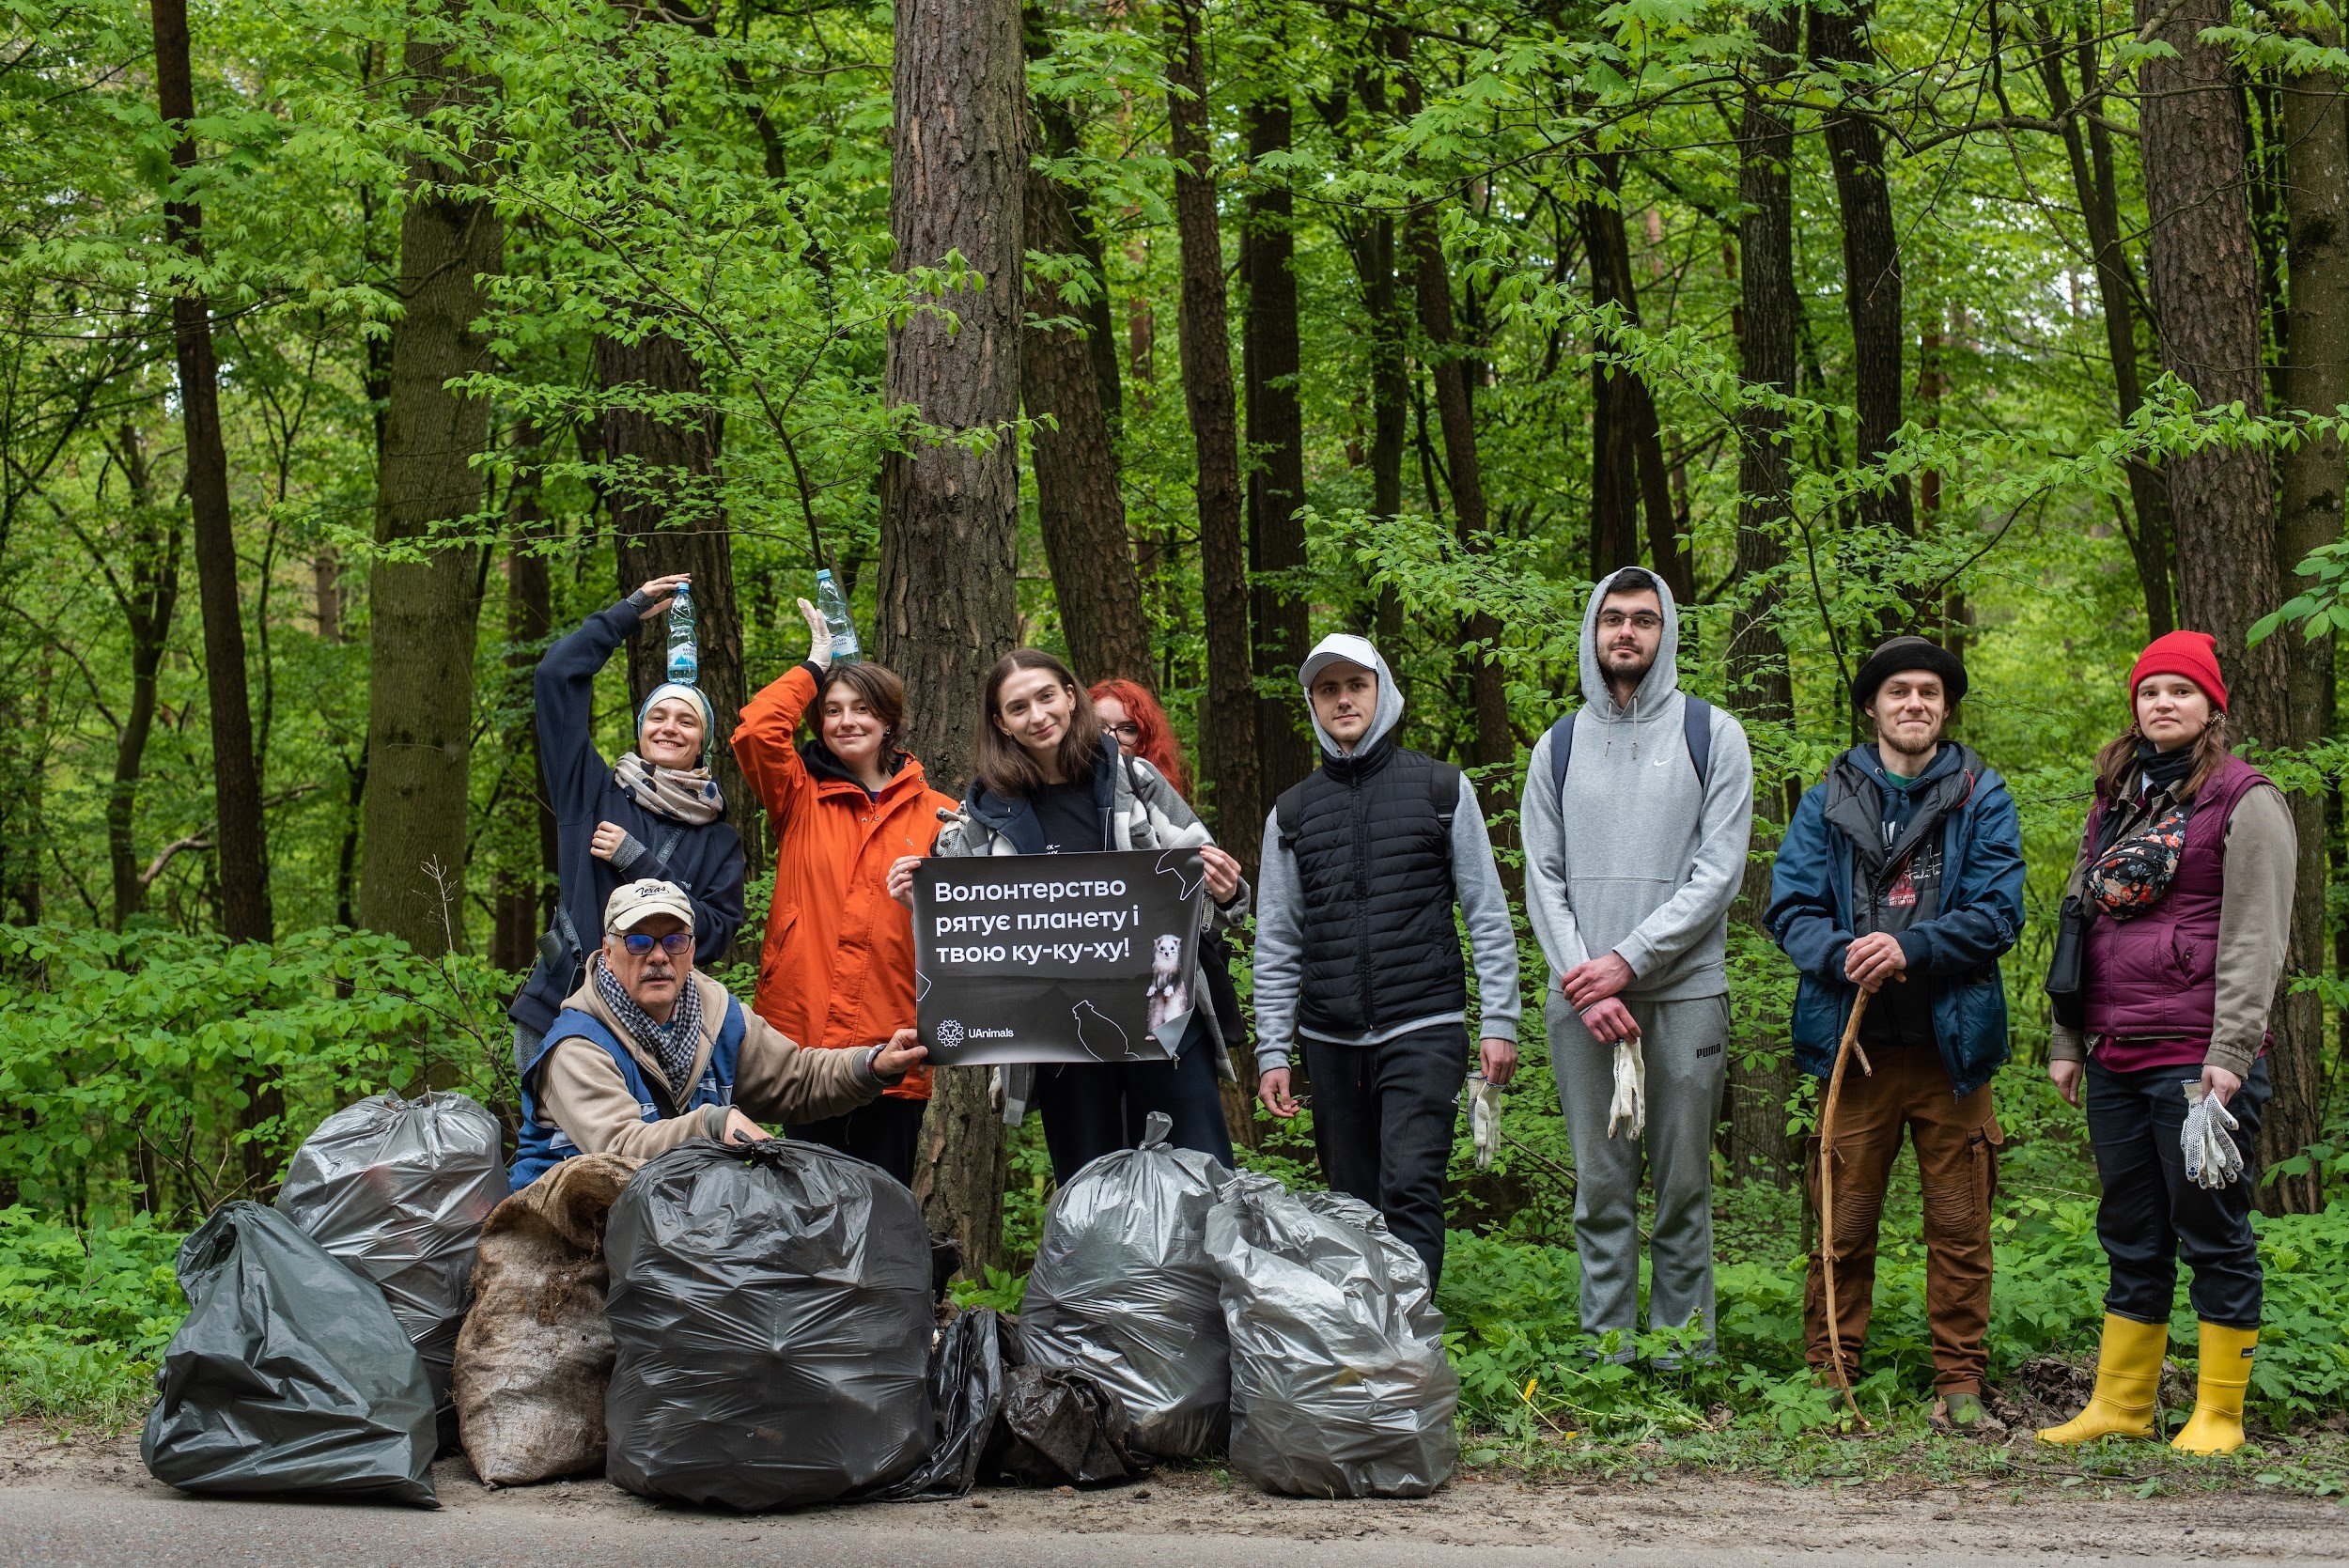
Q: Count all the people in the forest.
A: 9